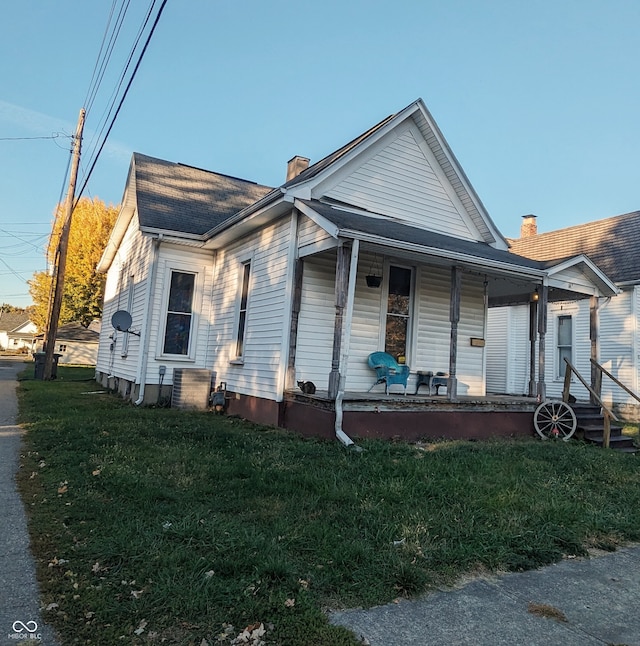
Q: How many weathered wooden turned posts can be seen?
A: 6